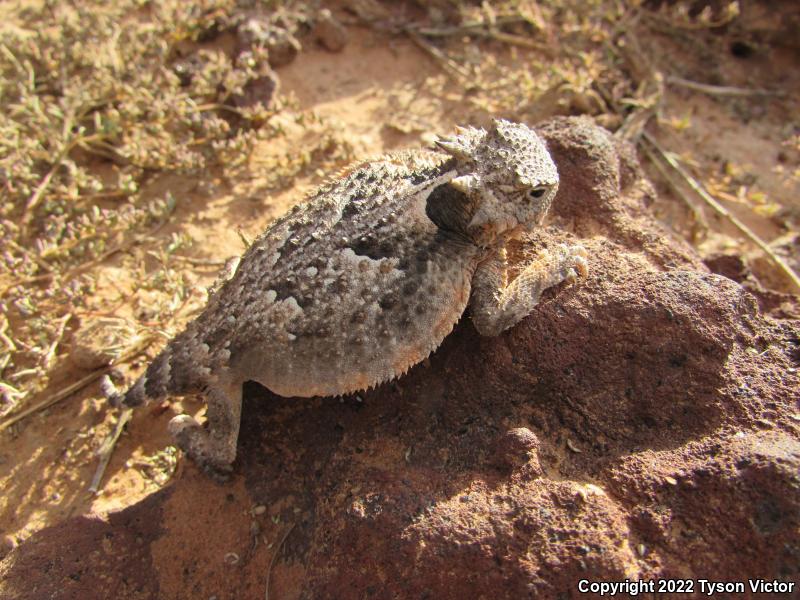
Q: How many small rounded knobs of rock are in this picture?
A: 1